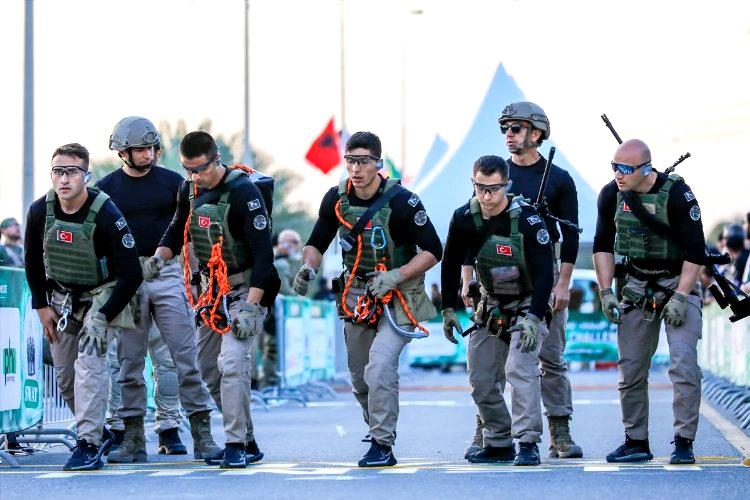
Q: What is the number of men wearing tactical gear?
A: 7